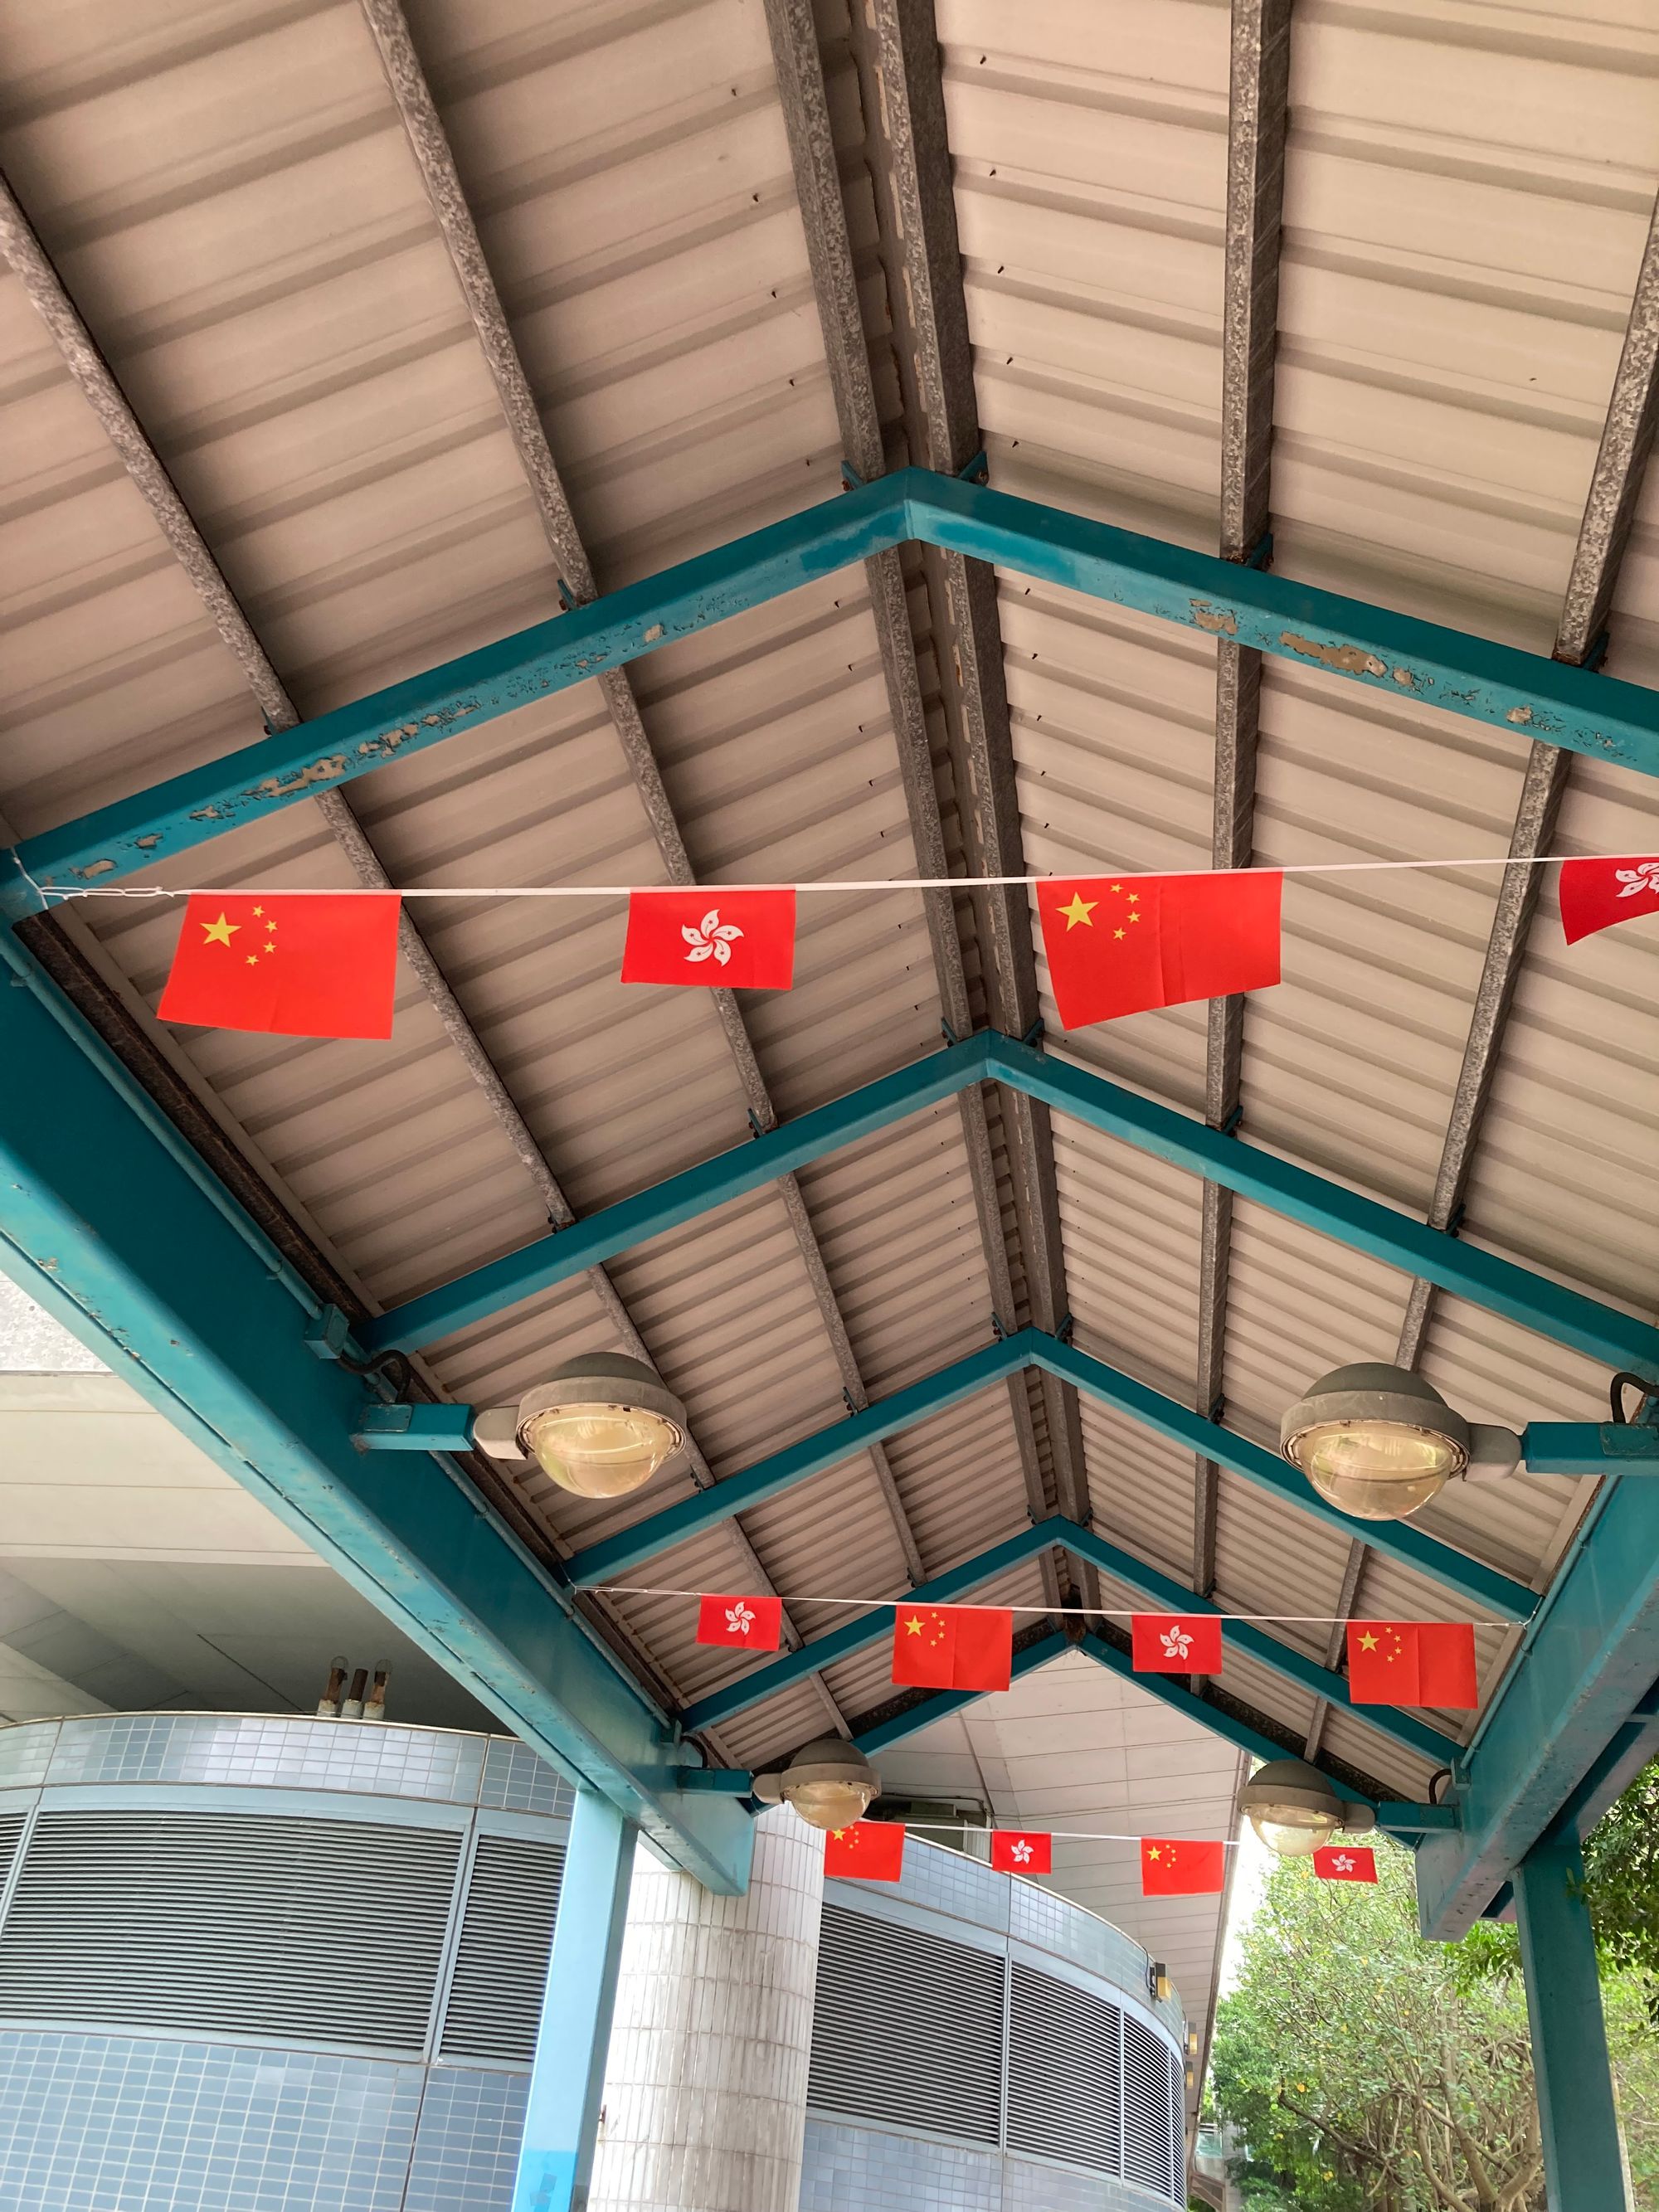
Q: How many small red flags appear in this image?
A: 12